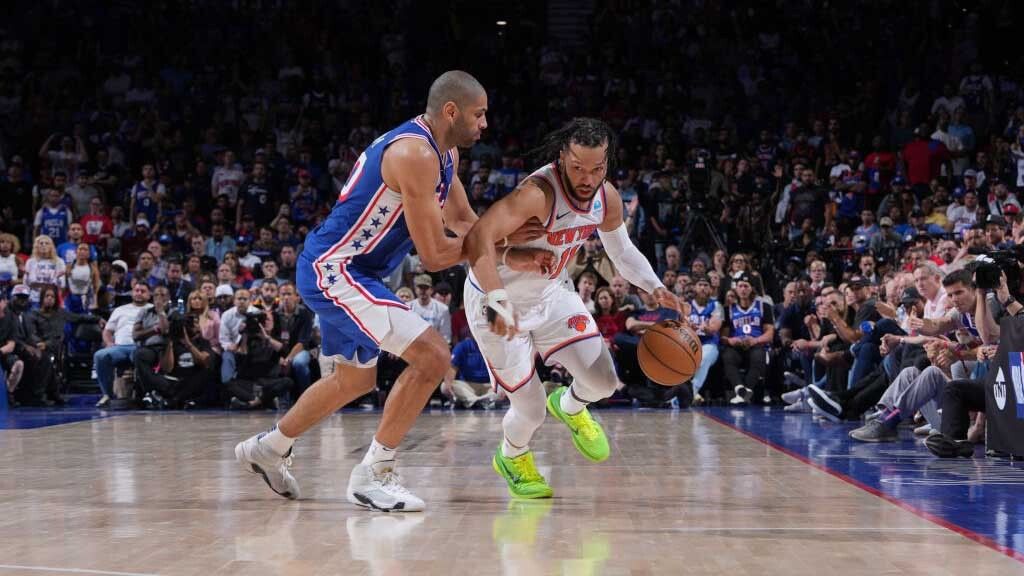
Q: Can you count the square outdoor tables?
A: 0